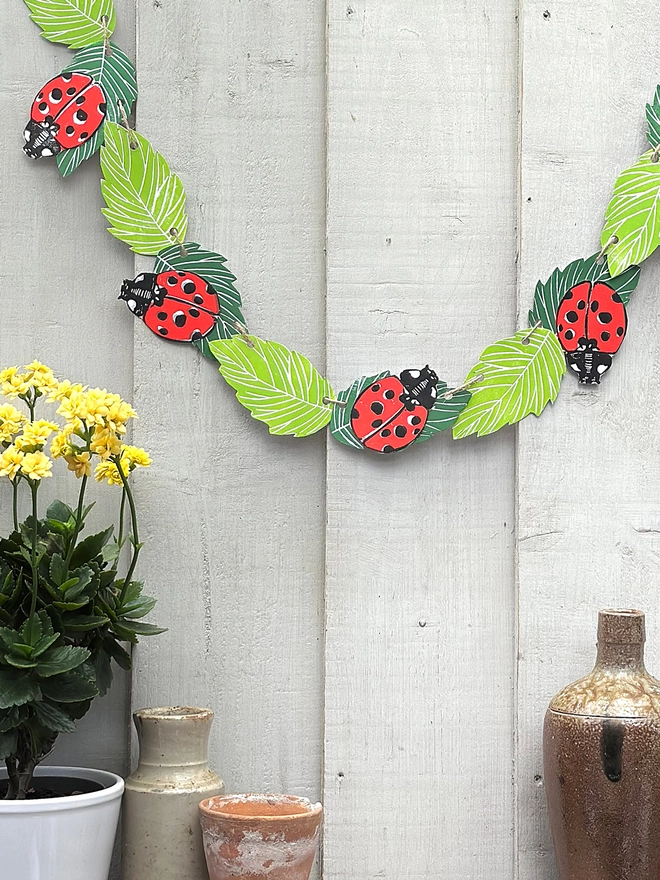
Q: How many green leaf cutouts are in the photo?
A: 10